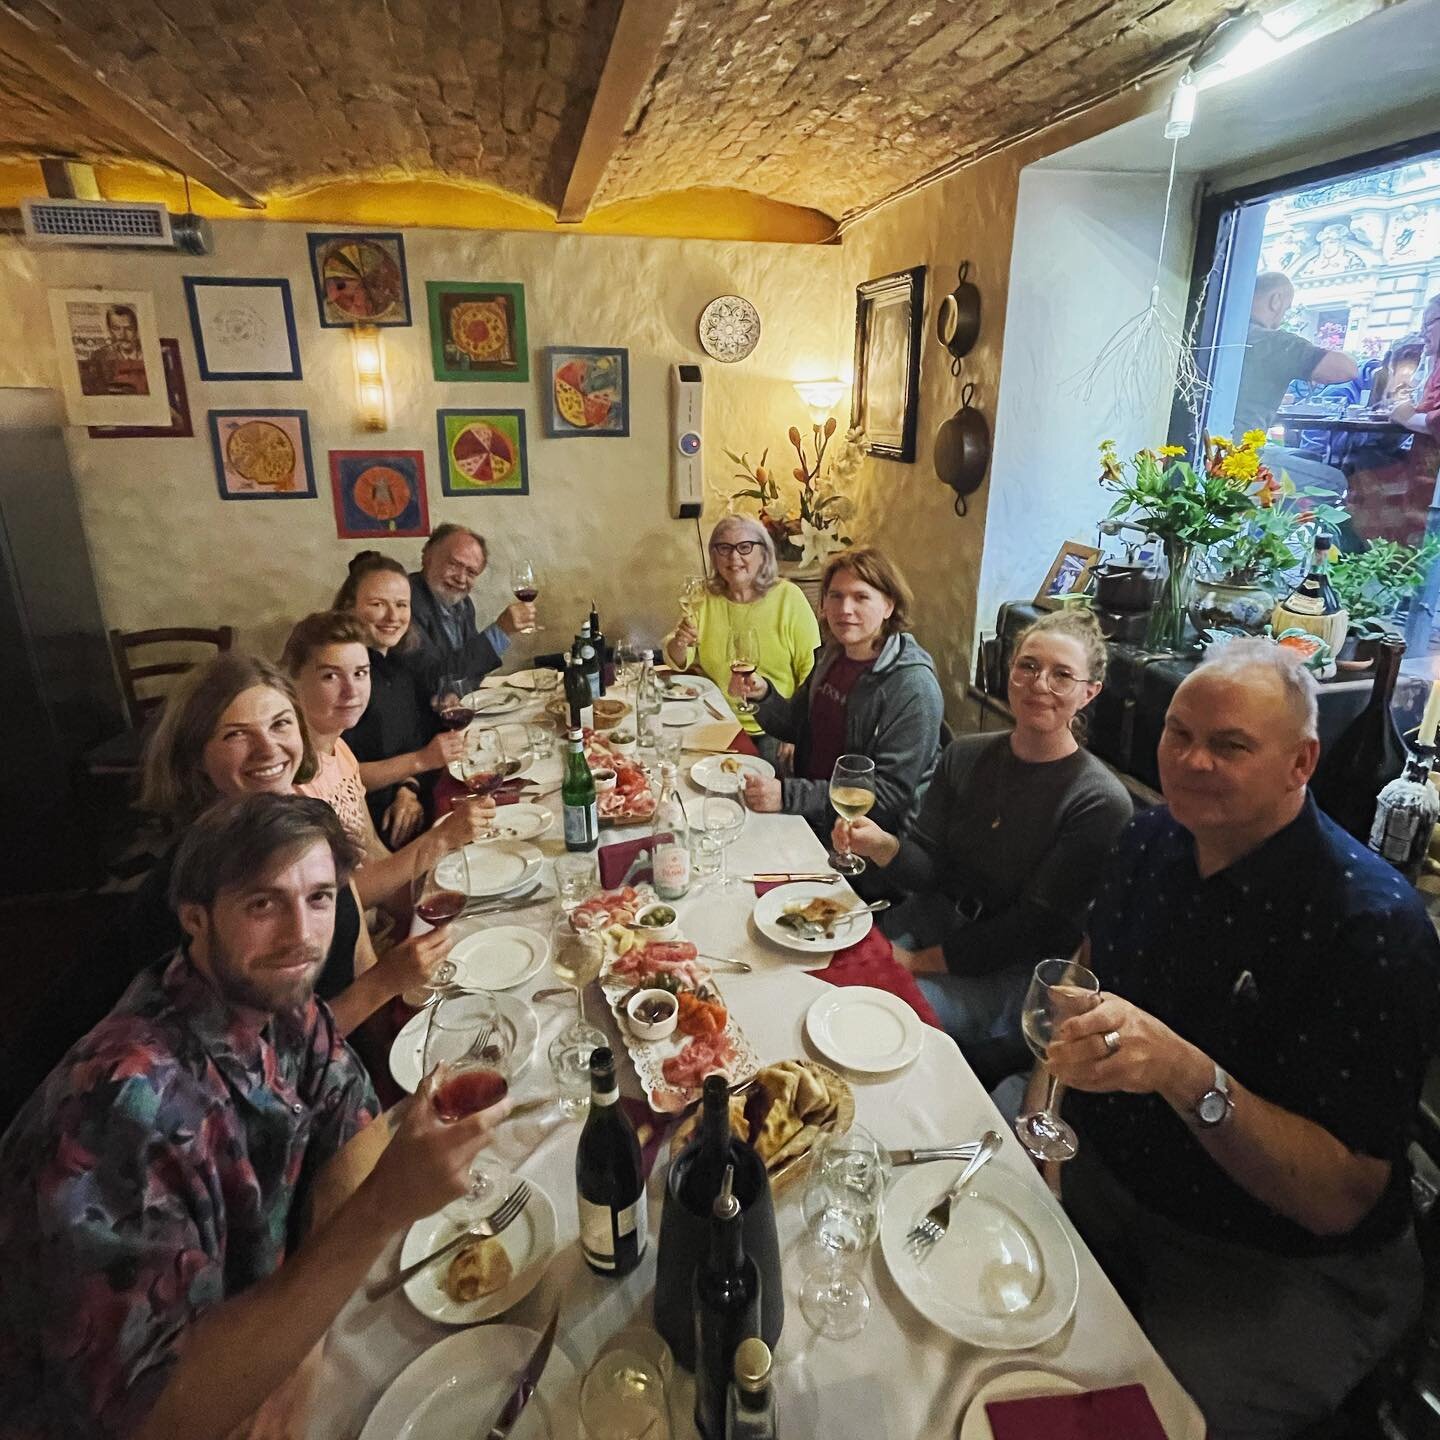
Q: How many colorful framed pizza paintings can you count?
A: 6